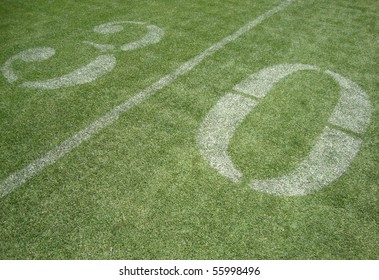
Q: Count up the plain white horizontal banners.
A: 1